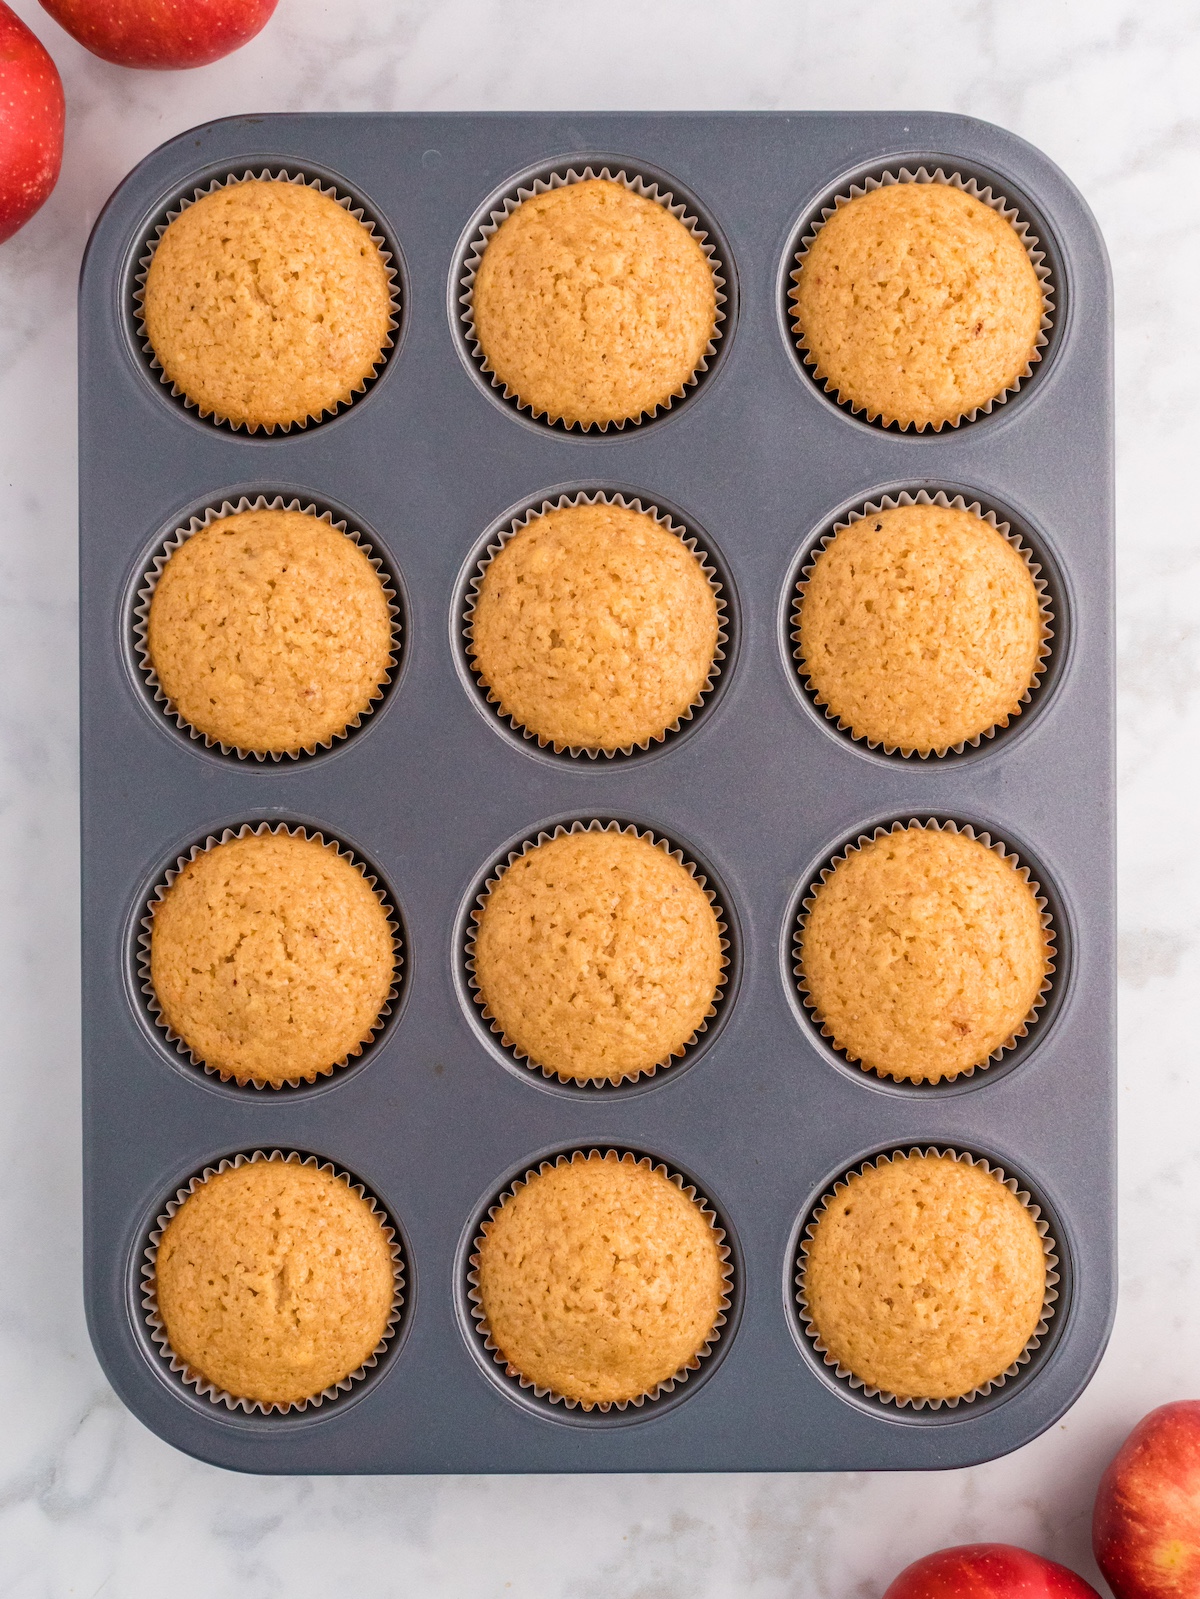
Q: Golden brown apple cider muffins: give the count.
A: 12